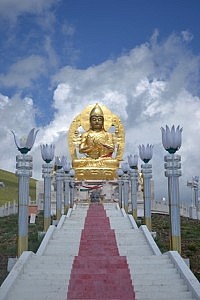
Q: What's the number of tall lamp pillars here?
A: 10